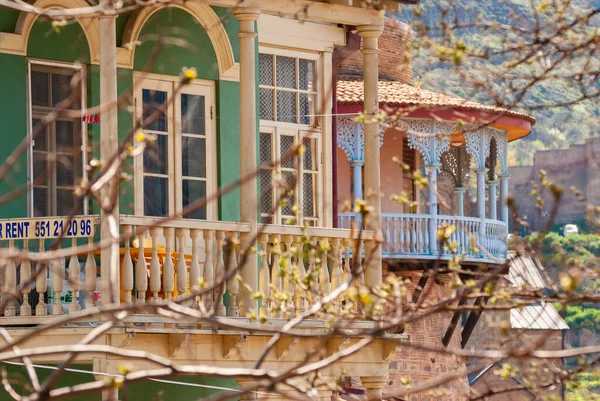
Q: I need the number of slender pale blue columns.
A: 6